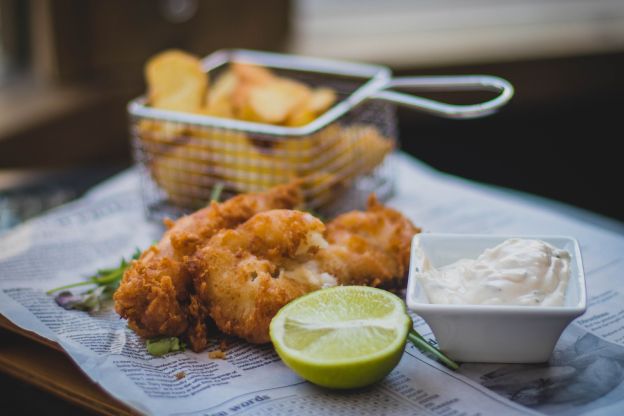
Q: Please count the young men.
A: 0